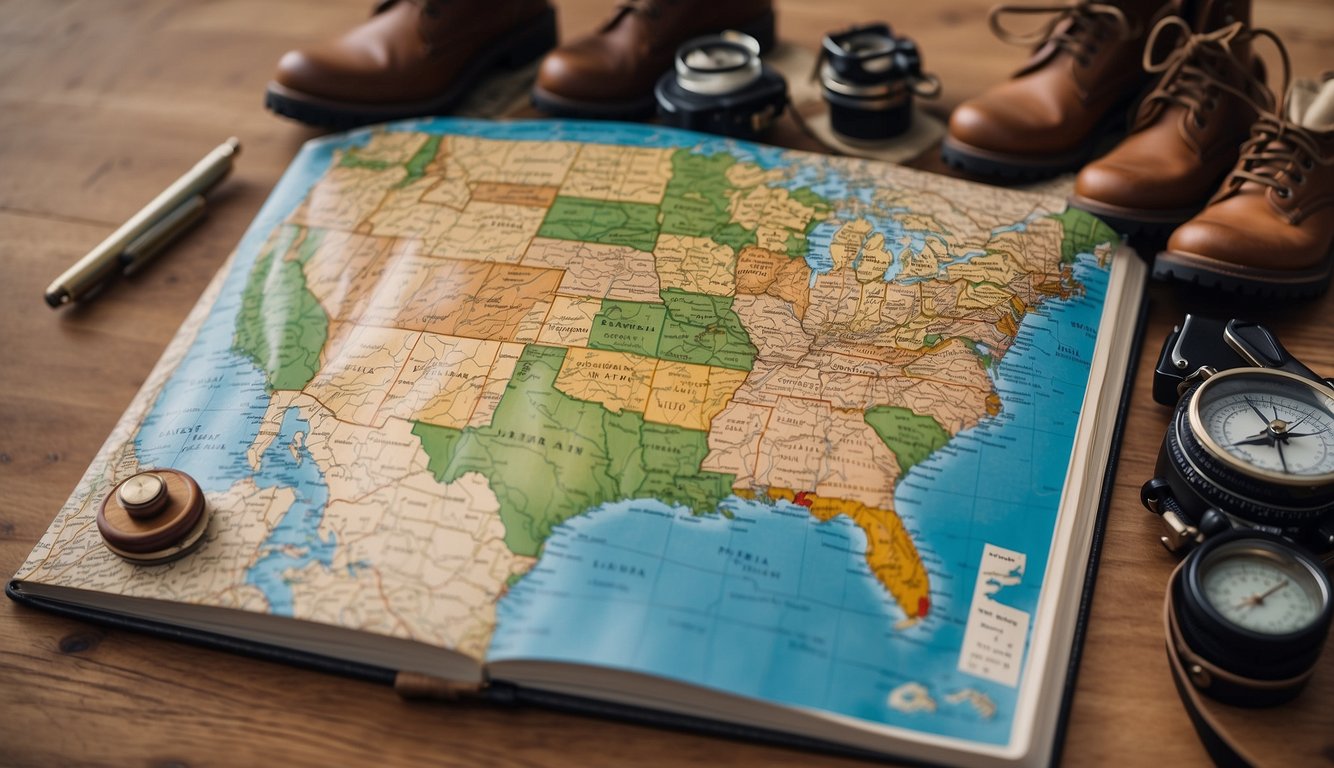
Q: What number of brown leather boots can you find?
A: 5